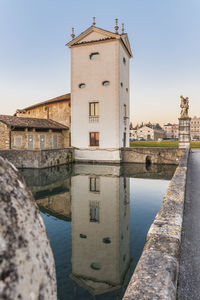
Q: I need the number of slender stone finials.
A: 4